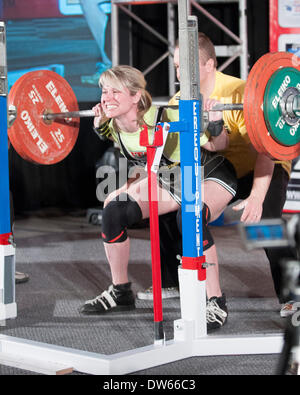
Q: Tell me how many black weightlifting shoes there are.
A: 2